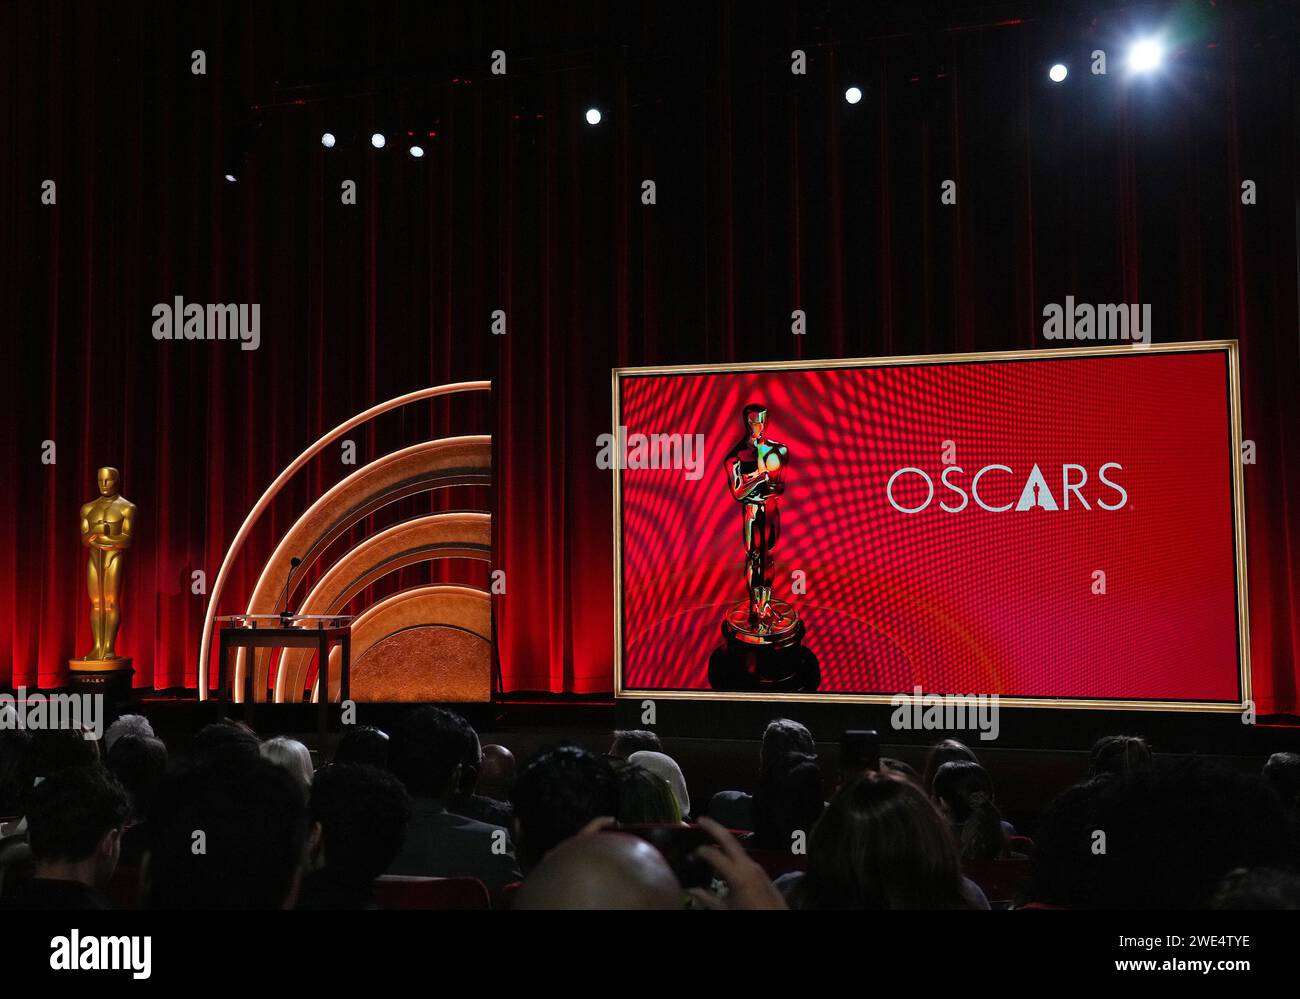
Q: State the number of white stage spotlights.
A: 8